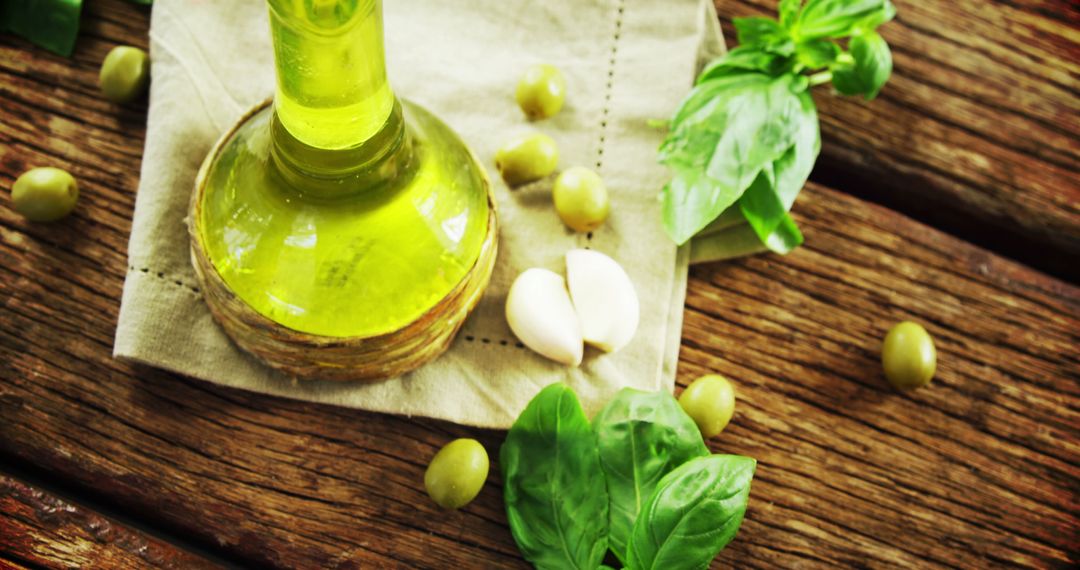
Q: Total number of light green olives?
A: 8